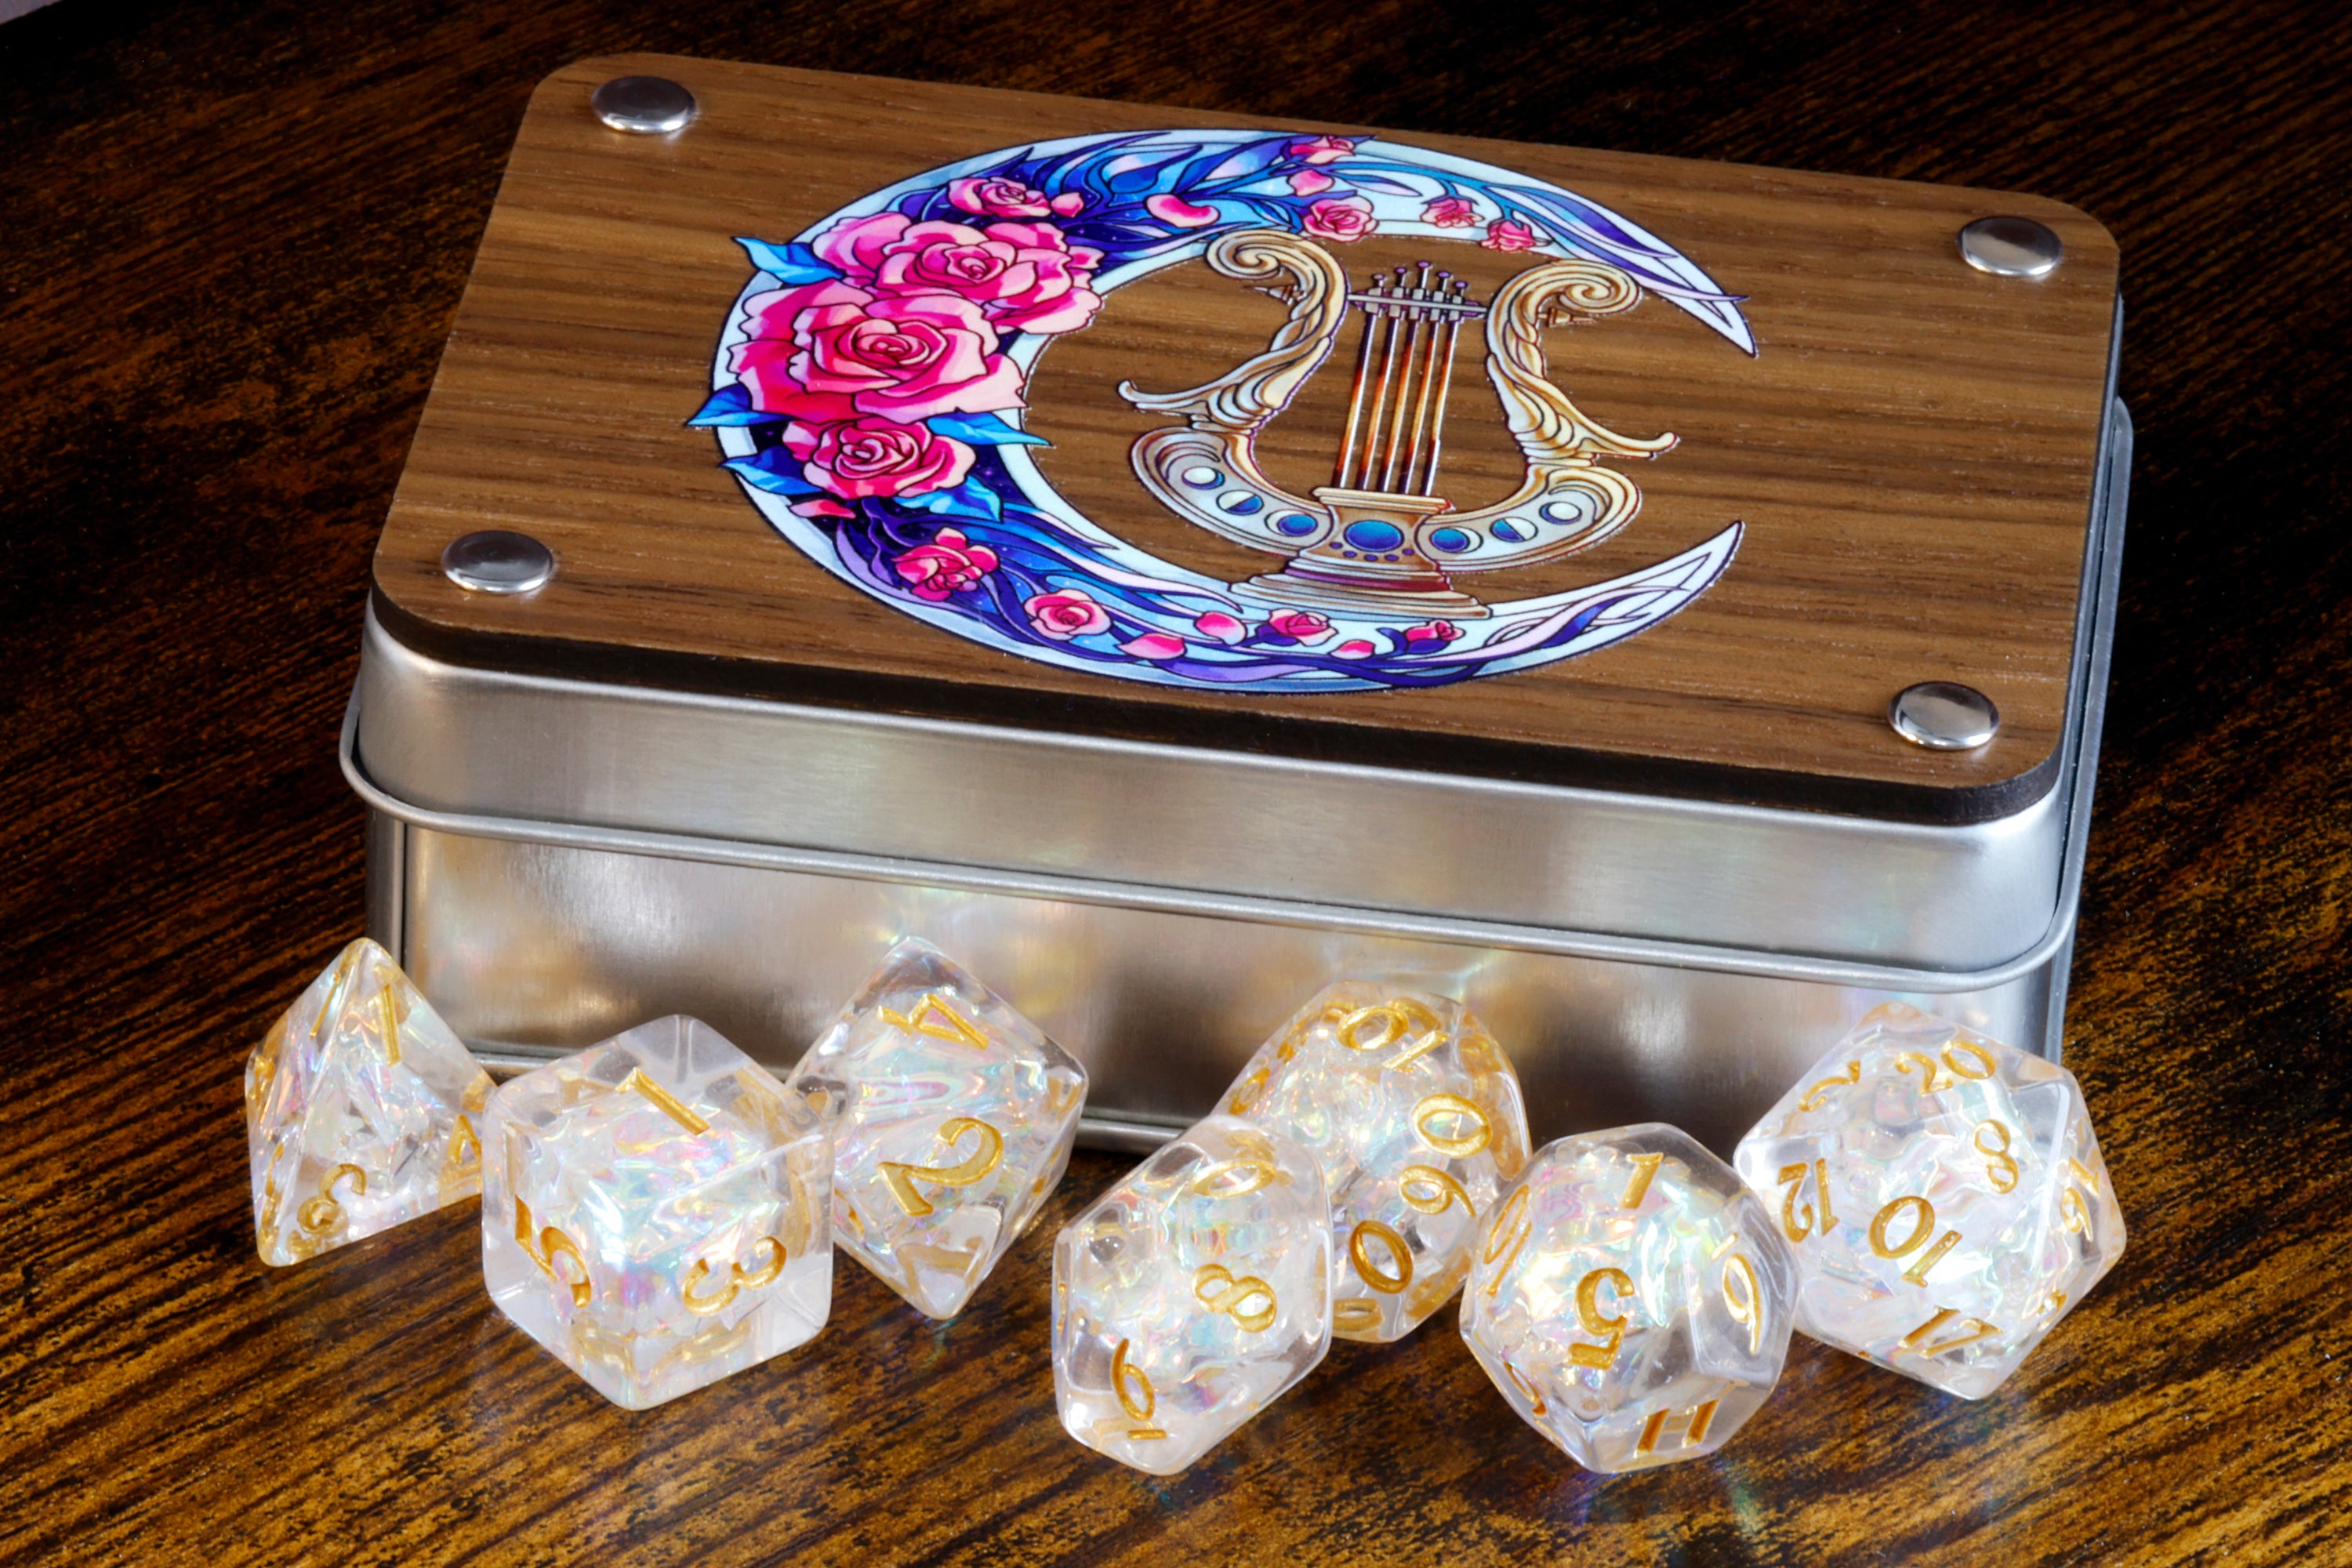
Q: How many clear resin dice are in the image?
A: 7